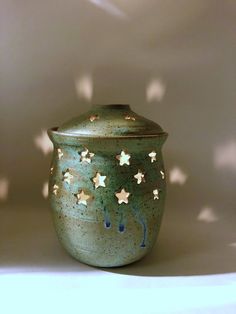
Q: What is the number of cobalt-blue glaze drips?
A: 3